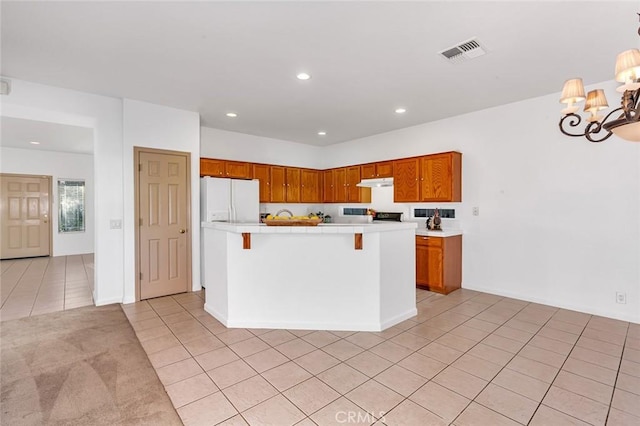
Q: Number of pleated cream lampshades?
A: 3